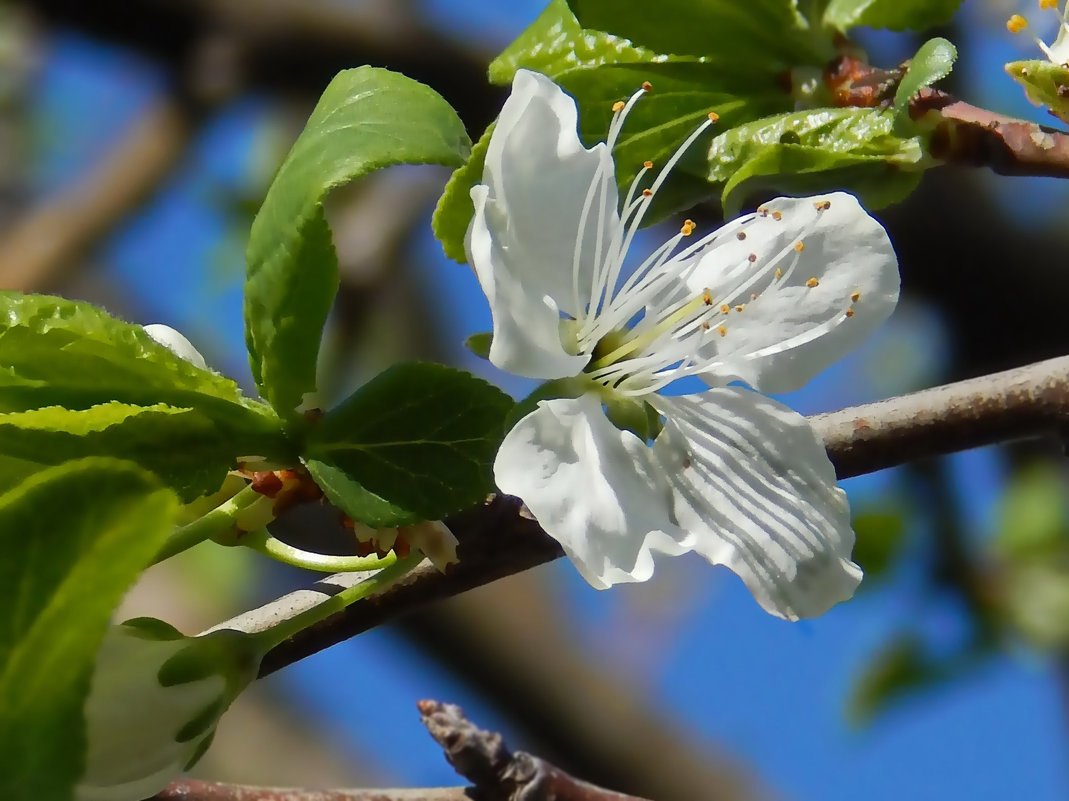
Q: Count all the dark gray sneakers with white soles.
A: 0